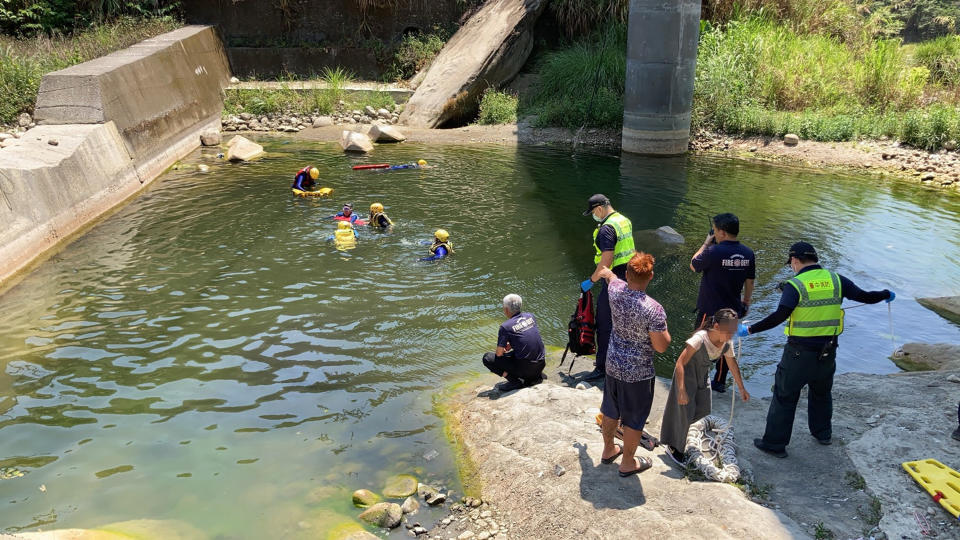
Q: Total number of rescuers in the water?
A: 6